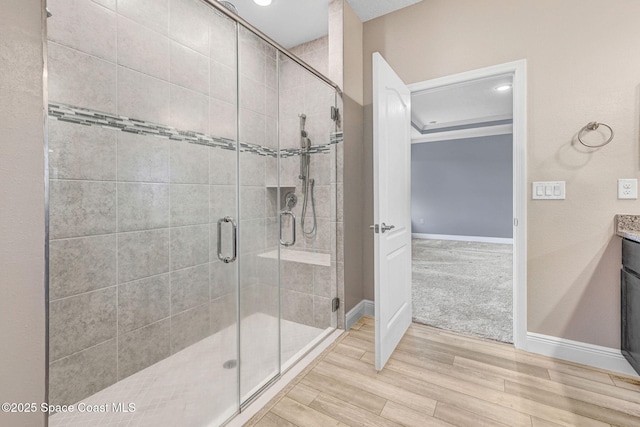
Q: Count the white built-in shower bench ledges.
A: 1